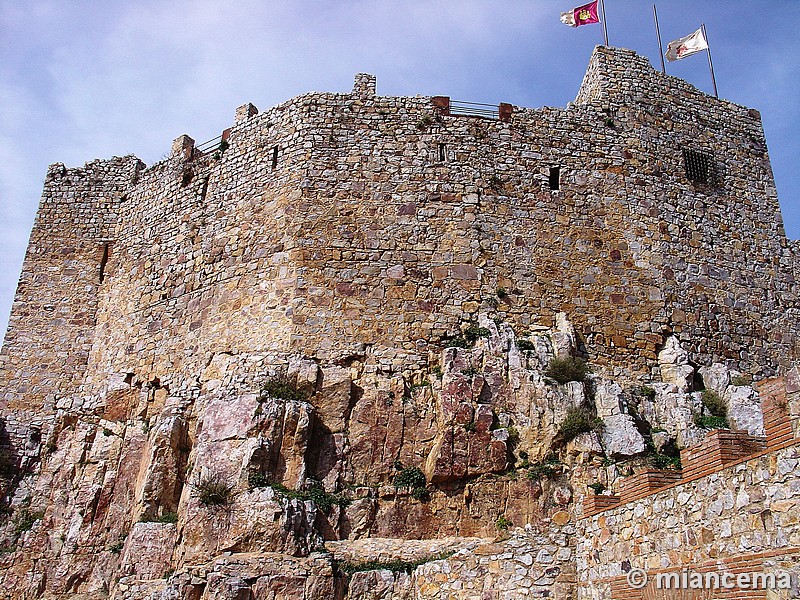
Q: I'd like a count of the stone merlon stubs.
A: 3